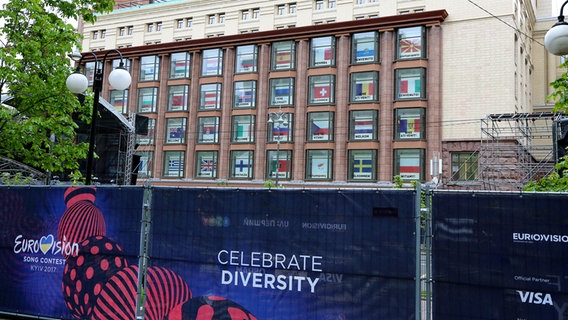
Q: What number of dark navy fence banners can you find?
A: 3